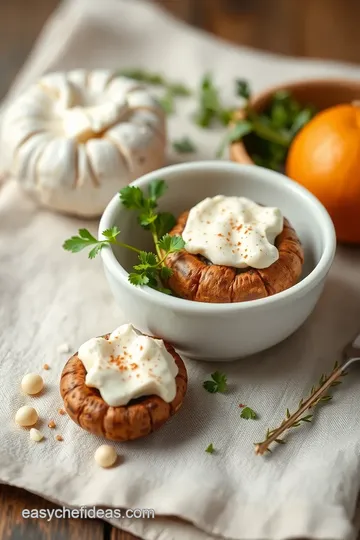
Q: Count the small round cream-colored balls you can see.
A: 3